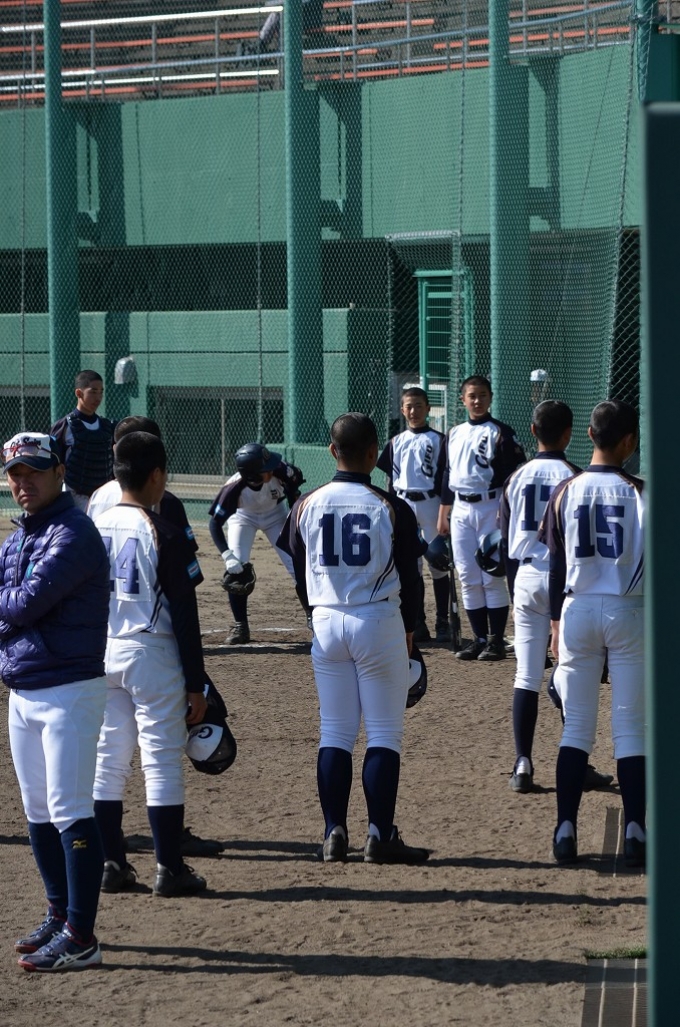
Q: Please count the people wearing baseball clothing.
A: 10